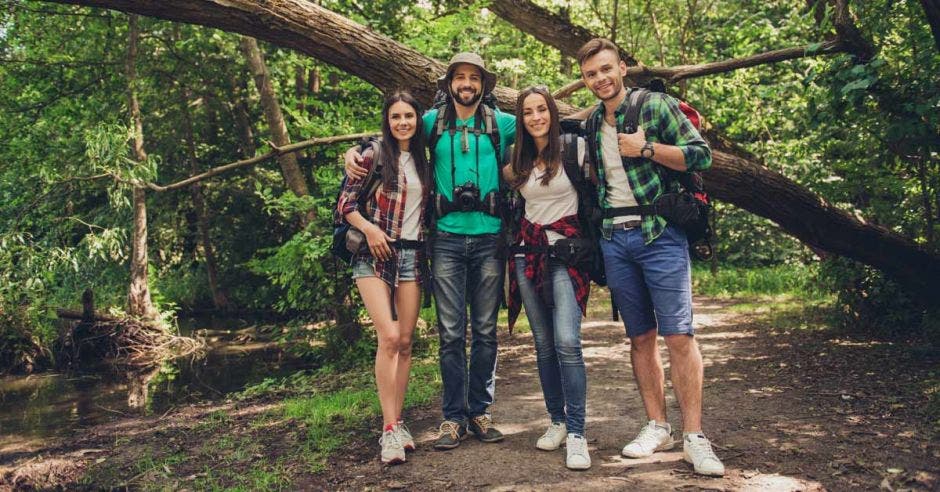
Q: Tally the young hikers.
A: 4